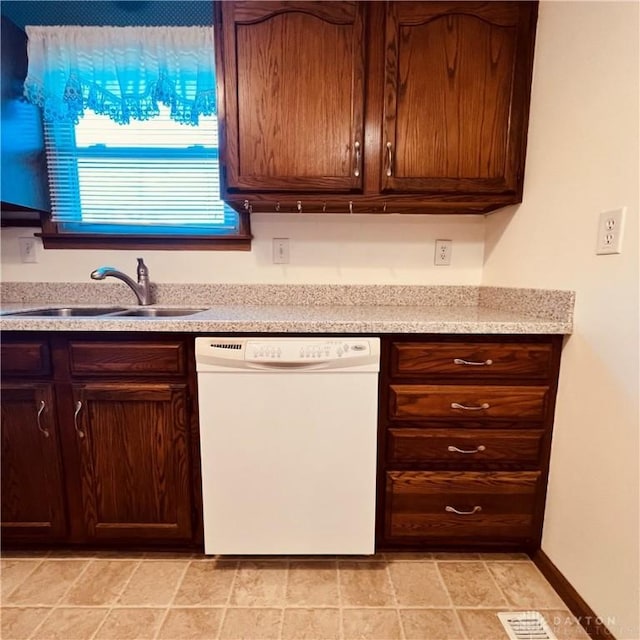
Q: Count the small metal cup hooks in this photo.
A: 6